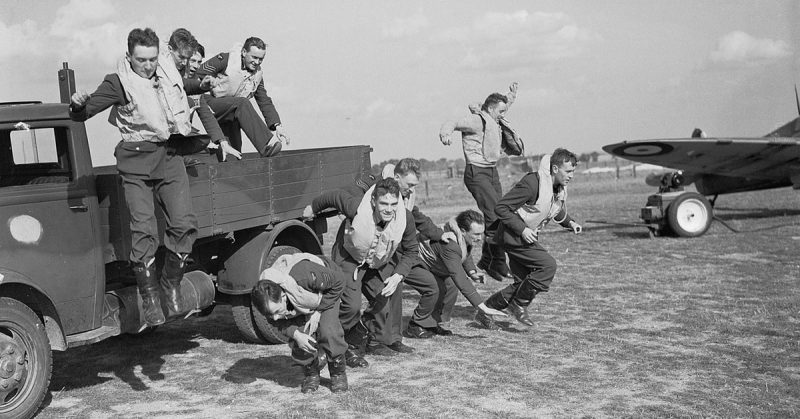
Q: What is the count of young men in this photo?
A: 10